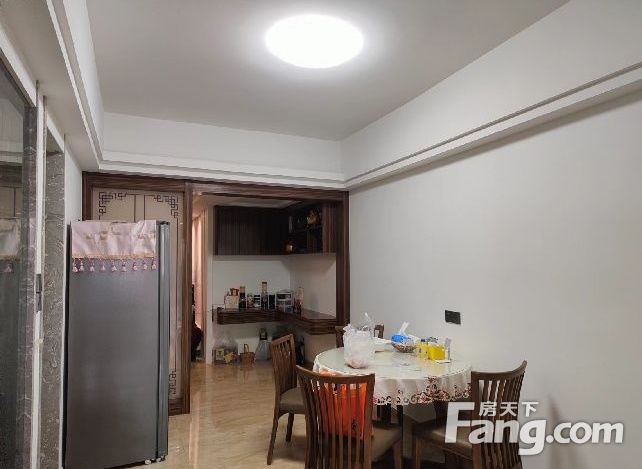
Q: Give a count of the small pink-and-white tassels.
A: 9